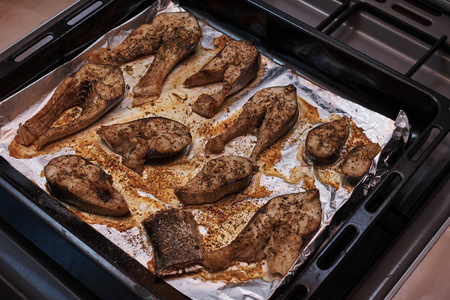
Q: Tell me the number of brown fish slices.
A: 11